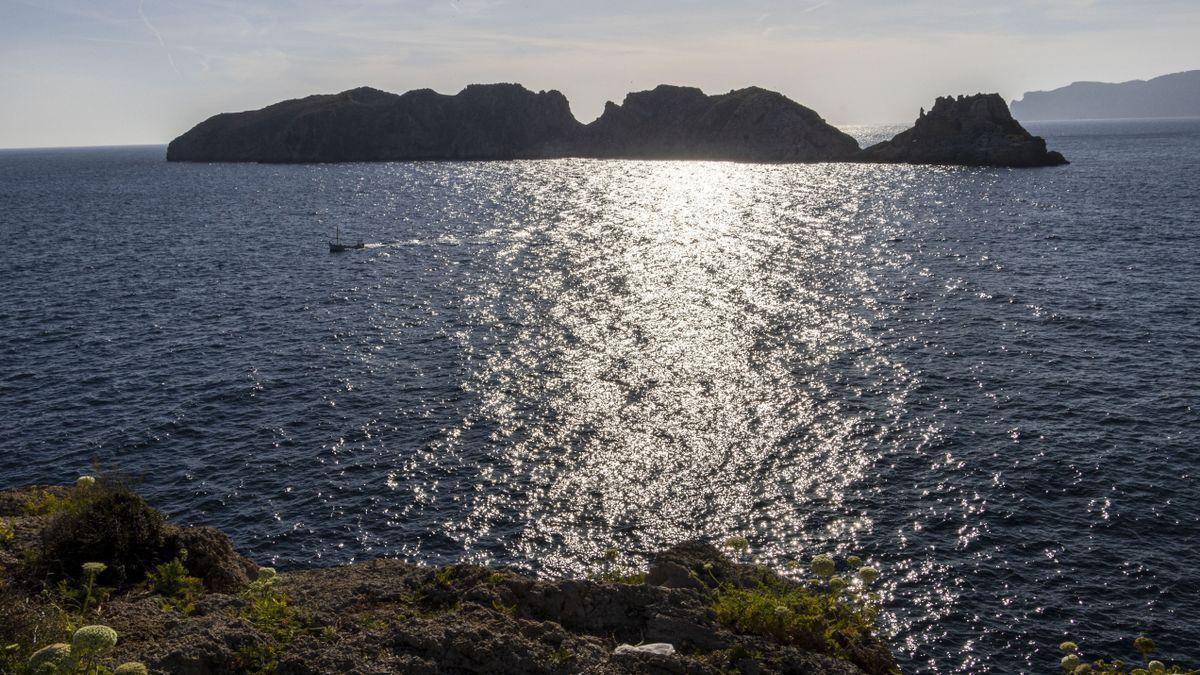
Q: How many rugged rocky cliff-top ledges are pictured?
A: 1